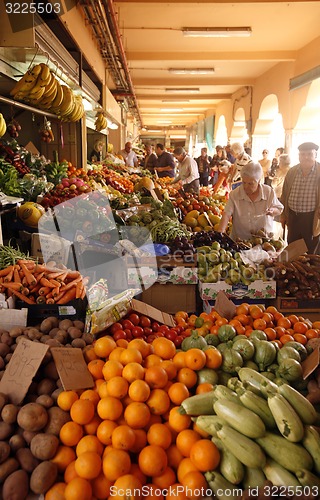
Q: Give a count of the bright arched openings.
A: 4